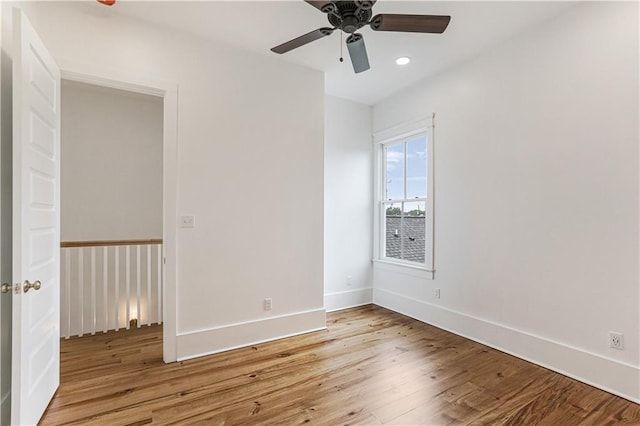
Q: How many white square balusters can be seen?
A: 9